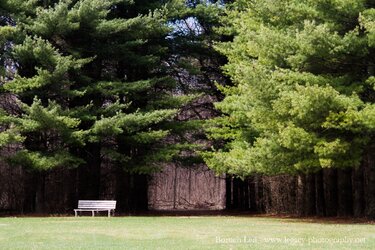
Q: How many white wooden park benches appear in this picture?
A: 1